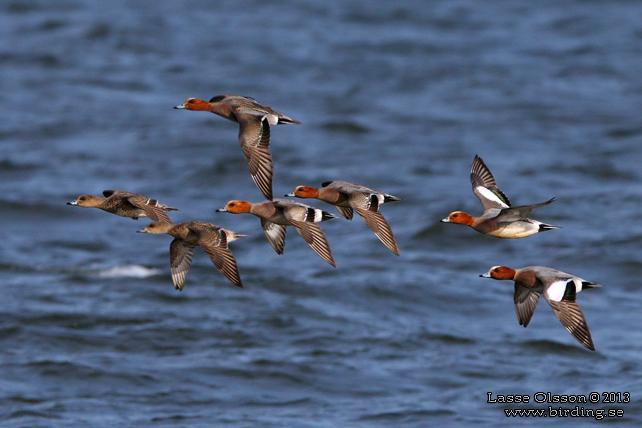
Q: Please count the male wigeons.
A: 5